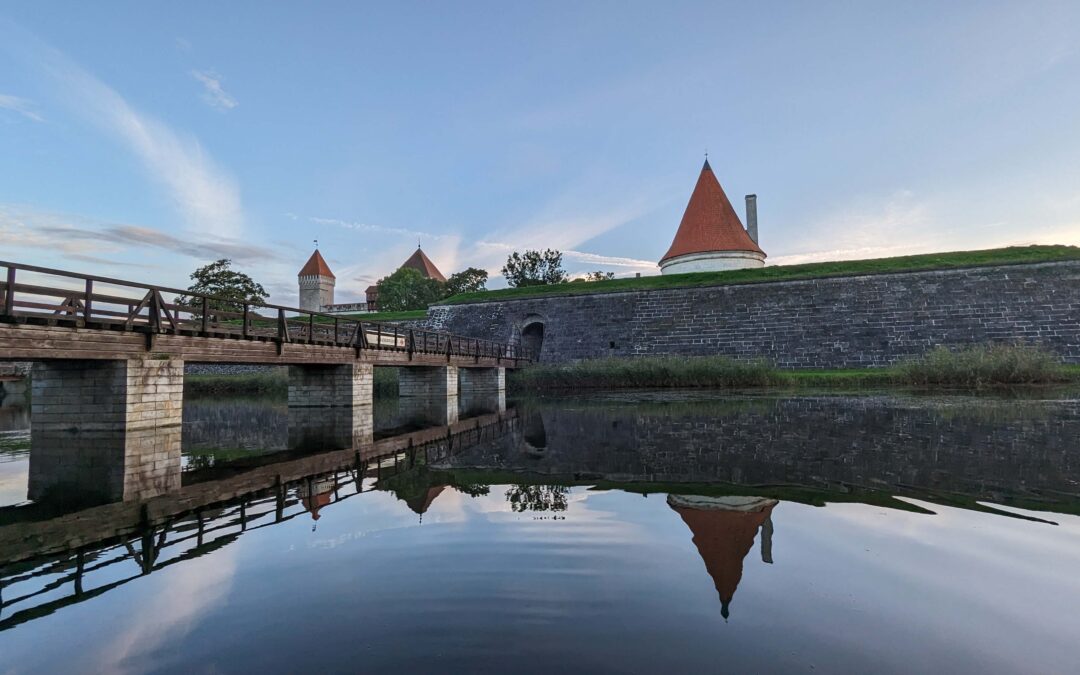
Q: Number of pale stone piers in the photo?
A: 4